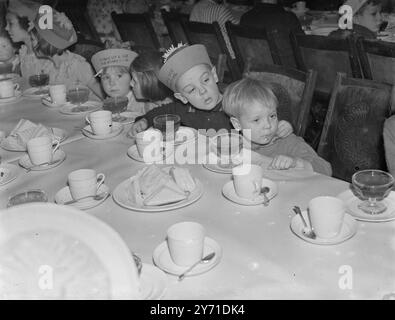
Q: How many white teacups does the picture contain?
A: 9